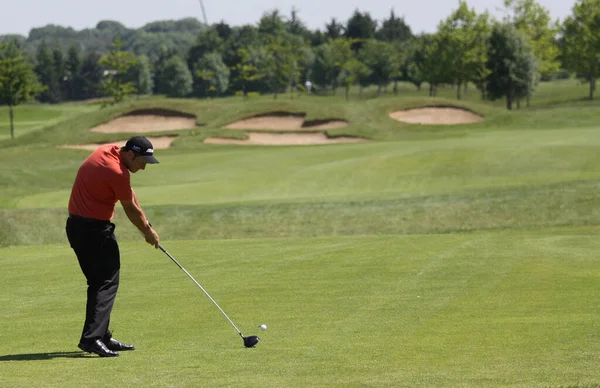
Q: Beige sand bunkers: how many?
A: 5